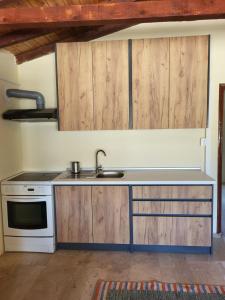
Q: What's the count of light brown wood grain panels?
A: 9